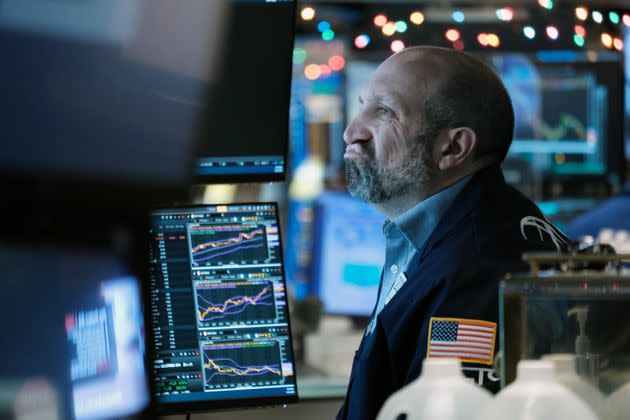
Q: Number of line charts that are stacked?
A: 3